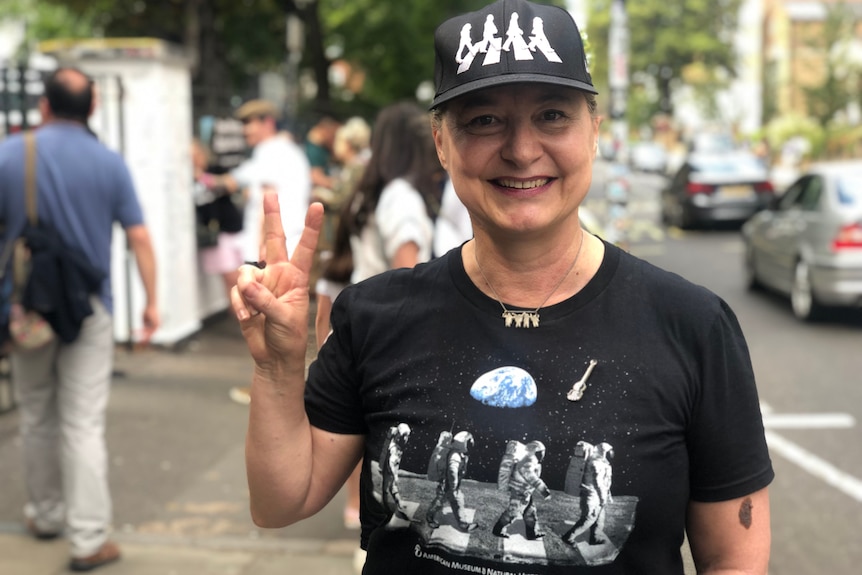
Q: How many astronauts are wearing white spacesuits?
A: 4